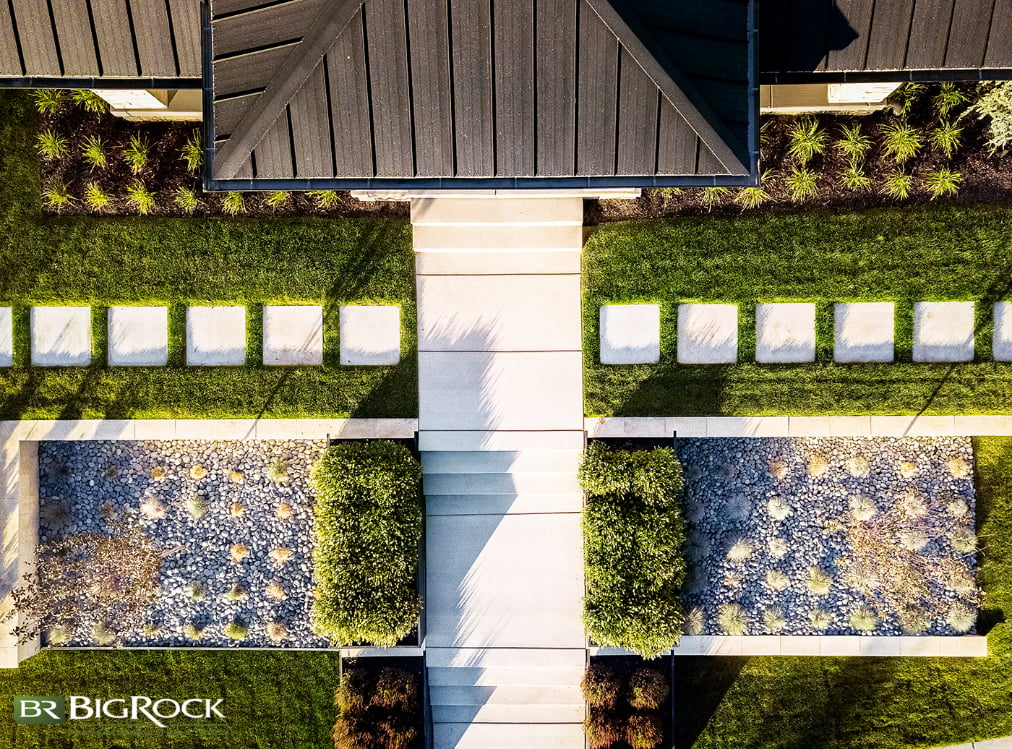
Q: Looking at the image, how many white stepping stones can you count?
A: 12